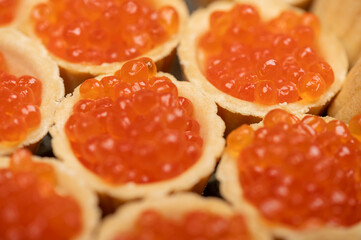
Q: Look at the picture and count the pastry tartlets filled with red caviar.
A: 8